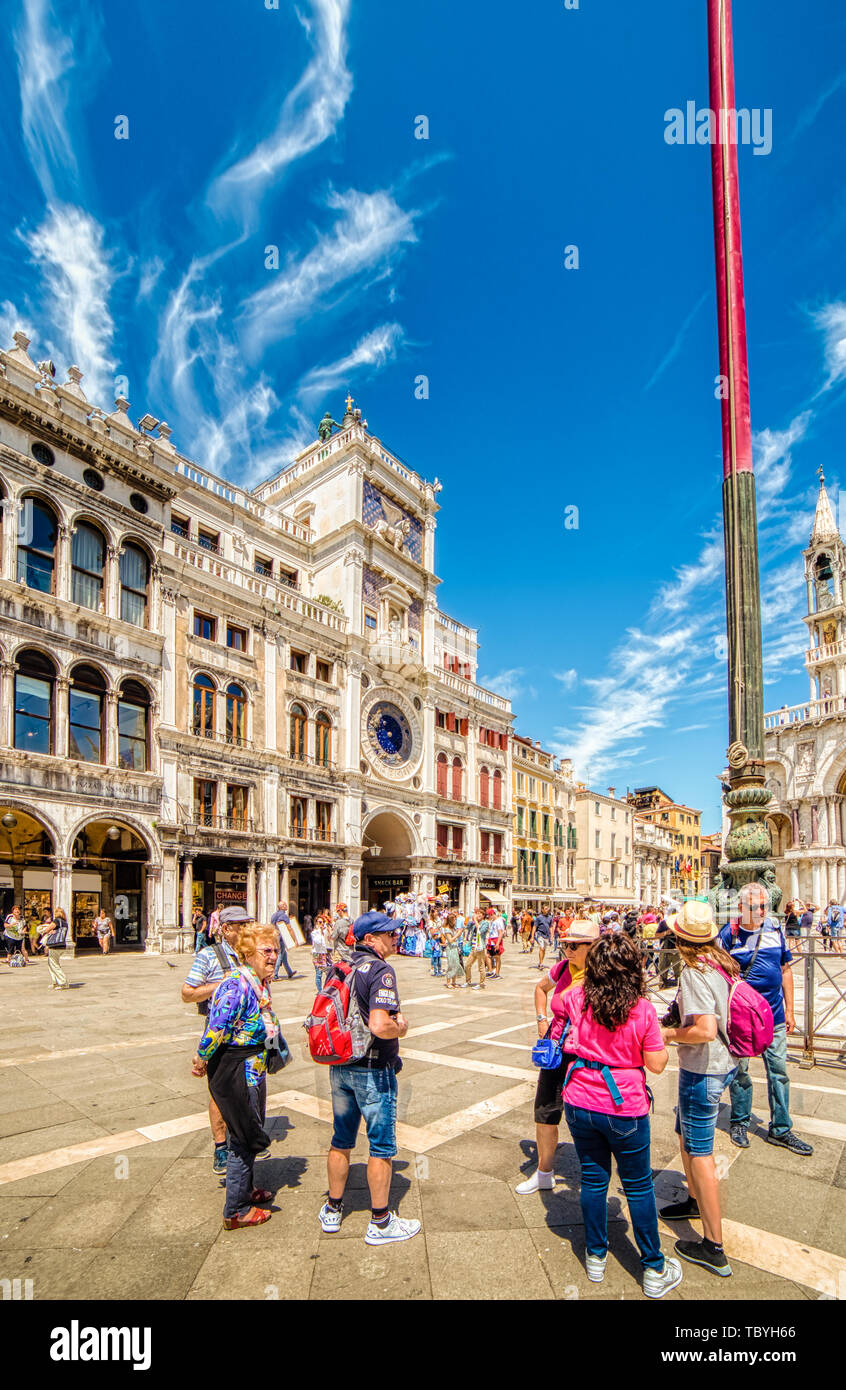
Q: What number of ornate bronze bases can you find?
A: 1